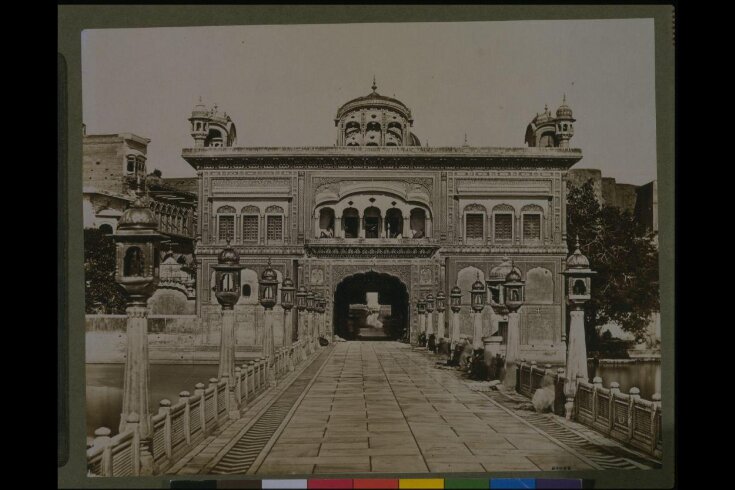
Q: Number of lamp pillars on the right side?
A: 7